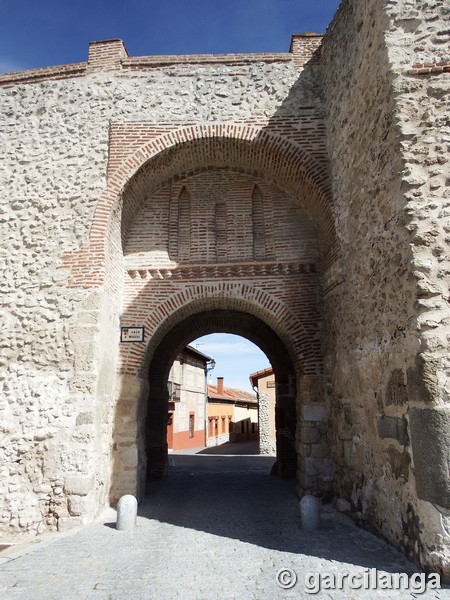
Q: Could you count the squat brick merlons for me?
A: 2